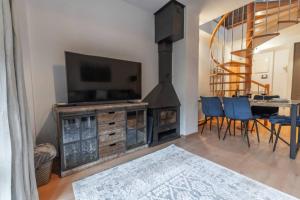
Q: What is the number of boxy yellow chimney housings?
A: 0